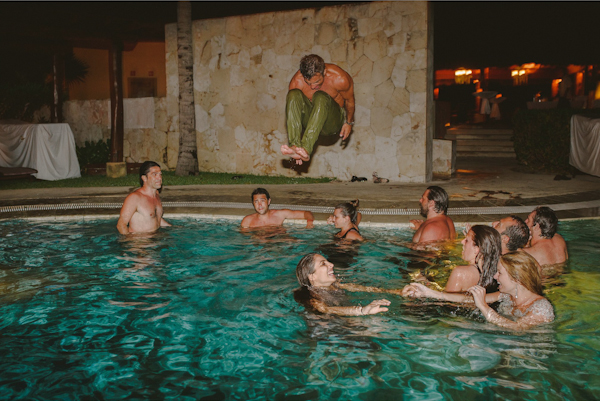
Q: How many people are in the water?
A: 9